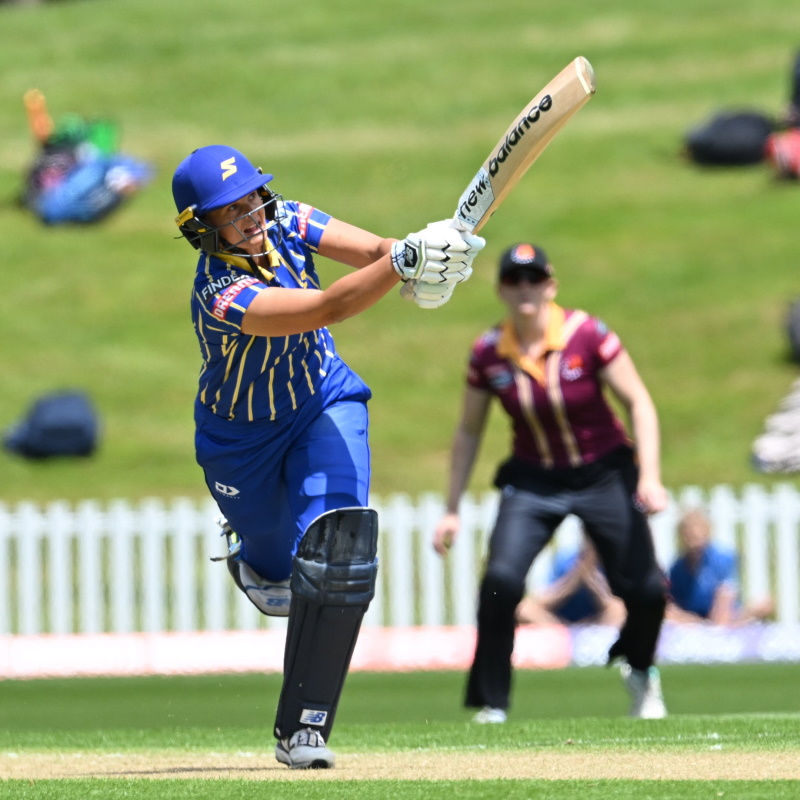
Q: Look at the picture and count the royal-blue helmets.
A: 1